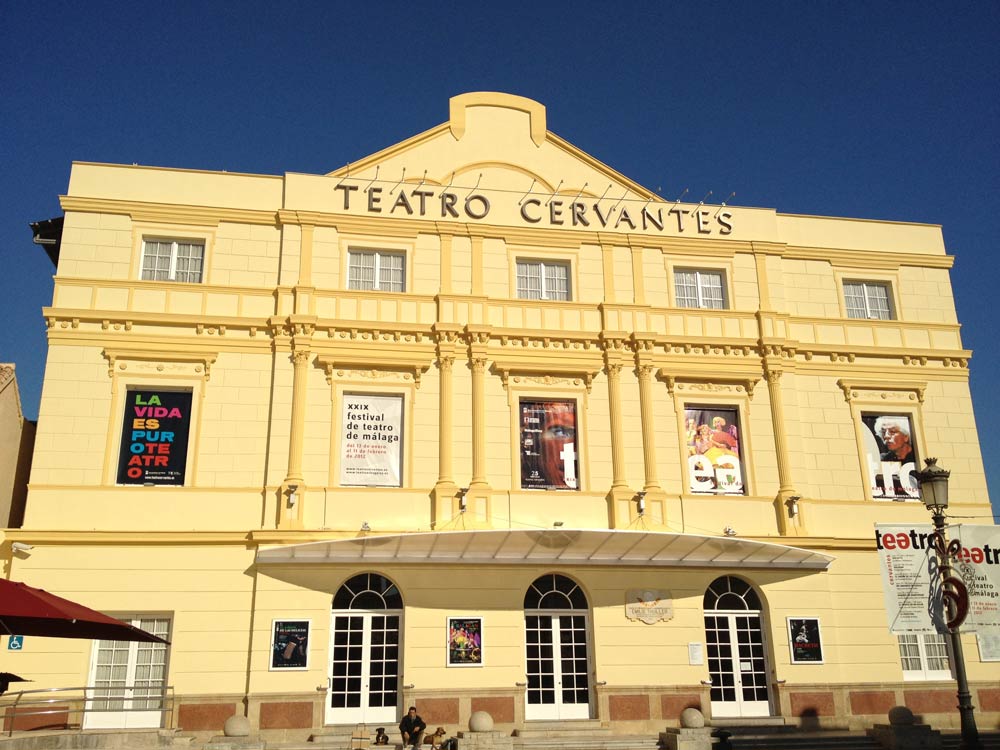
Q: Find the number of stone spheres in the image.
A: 4